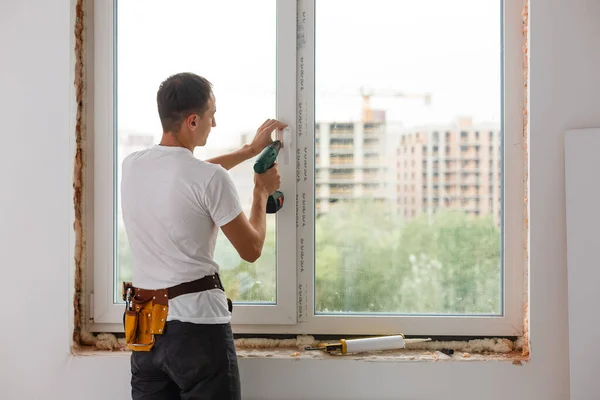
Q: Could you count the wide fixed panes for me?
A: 1